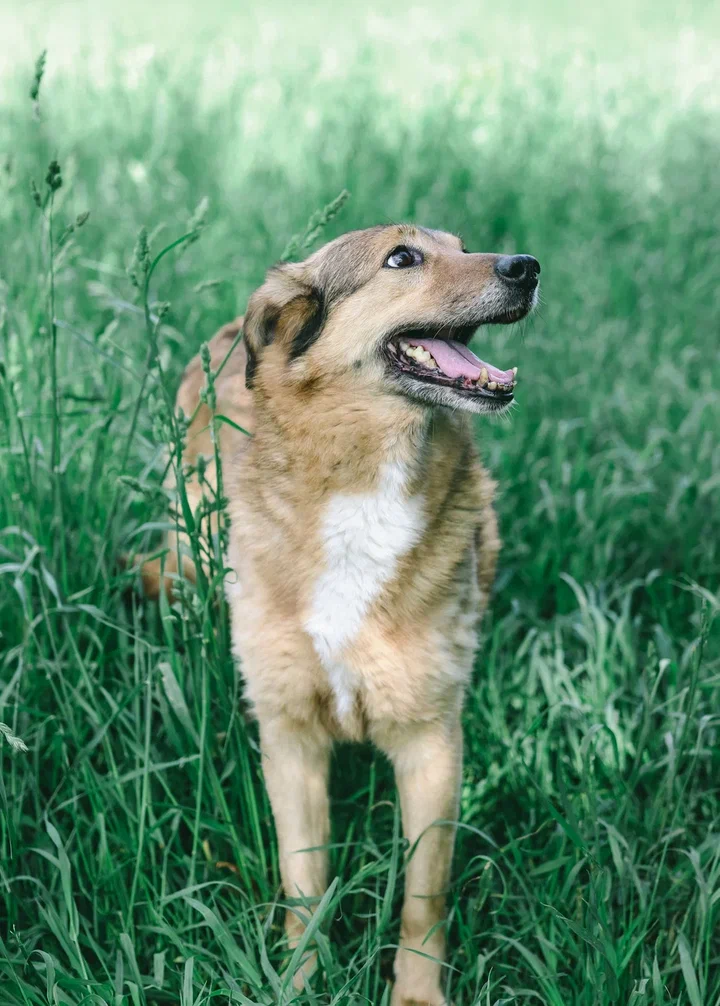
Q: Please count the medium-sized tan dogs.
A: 1